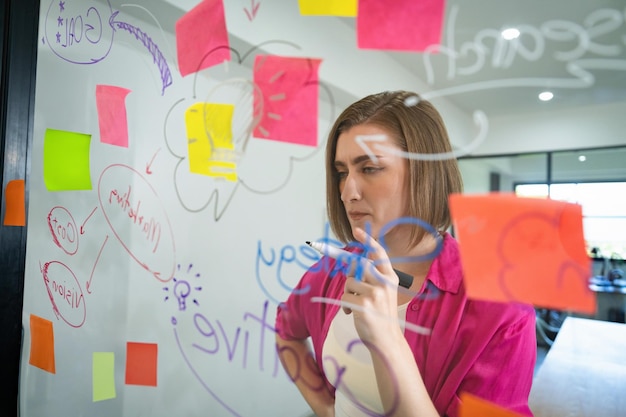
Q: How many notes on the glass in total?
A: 13